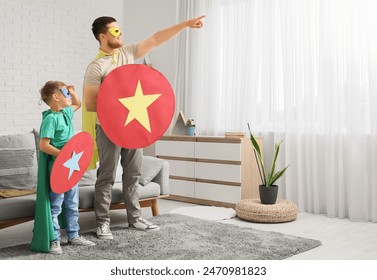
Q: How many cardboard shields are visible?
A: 2